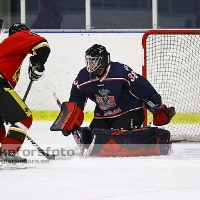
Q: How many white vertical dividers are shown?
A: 3